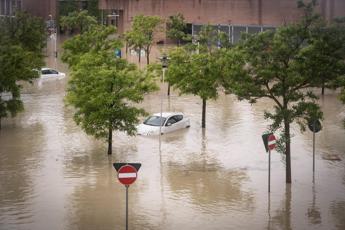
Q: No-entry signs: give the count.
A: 2